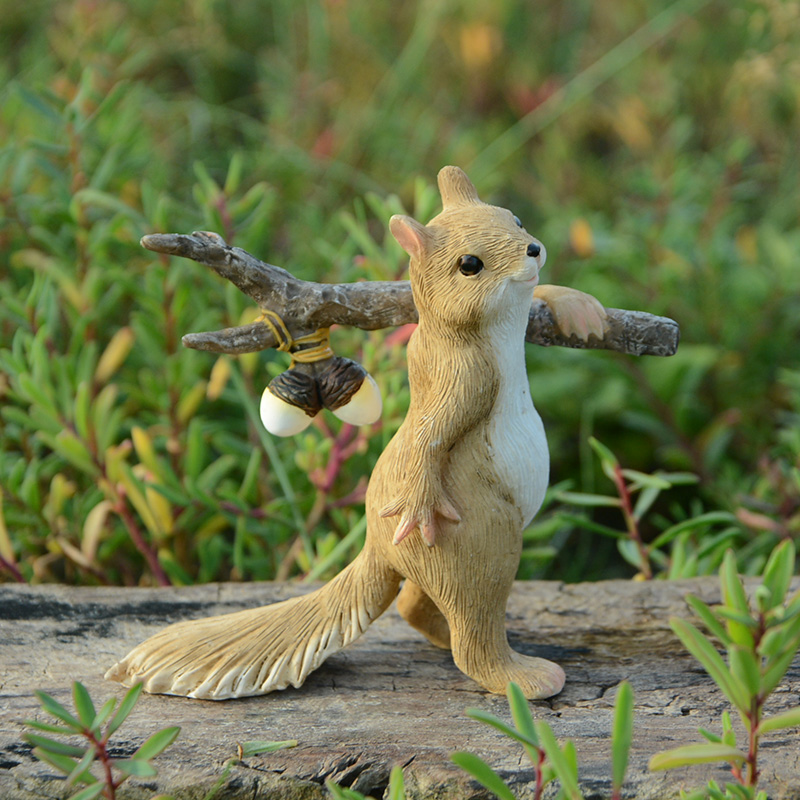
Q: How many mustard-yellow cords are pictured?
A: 1